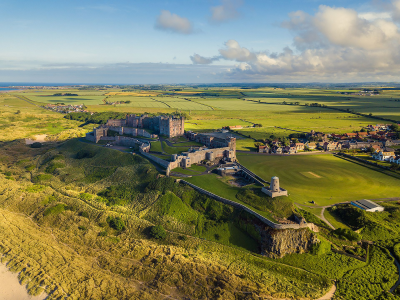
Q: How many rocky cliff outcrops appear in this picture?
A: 1